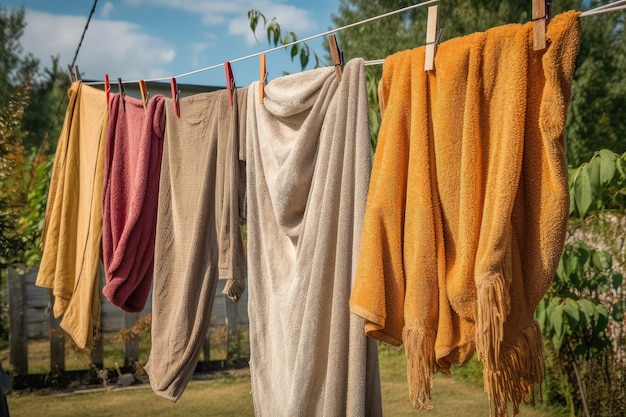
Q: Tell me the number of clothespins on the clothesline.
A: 11